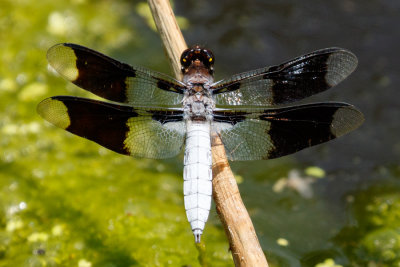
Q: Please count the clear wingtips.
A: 4